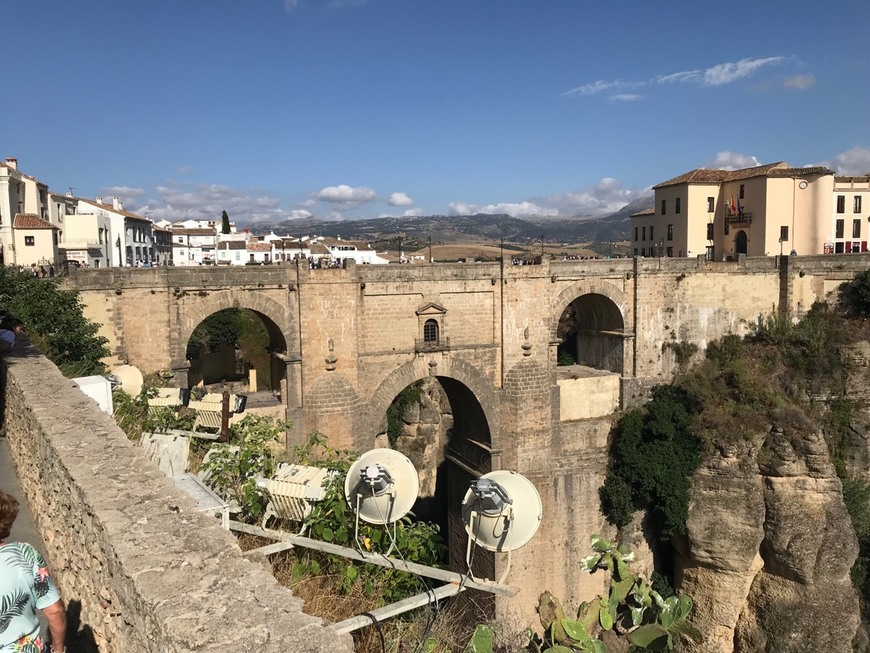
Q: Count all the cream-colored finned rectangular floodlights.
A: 3